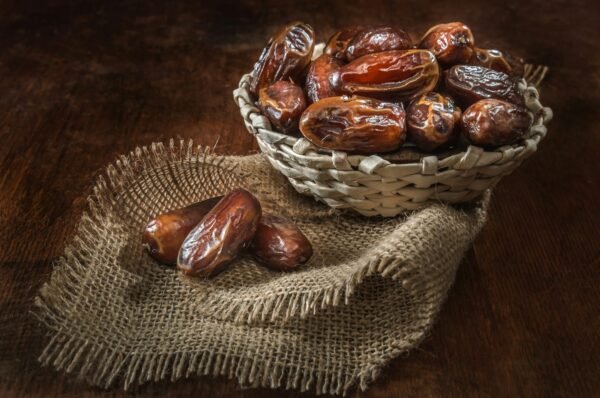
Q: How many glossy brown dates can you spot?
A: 15